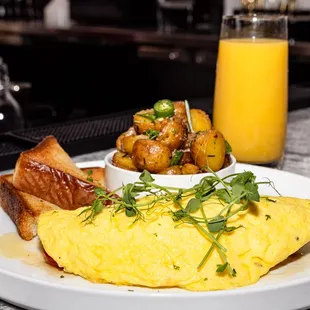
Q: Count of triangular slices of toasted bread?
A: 2